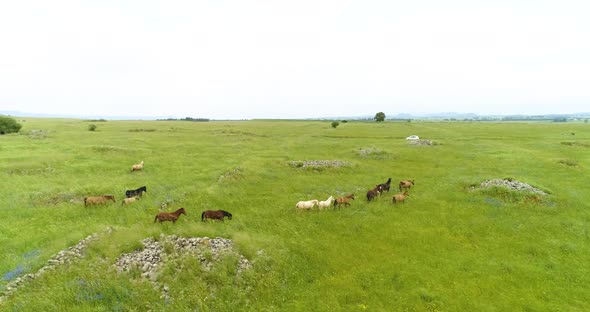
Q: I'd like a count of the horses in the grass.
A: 13